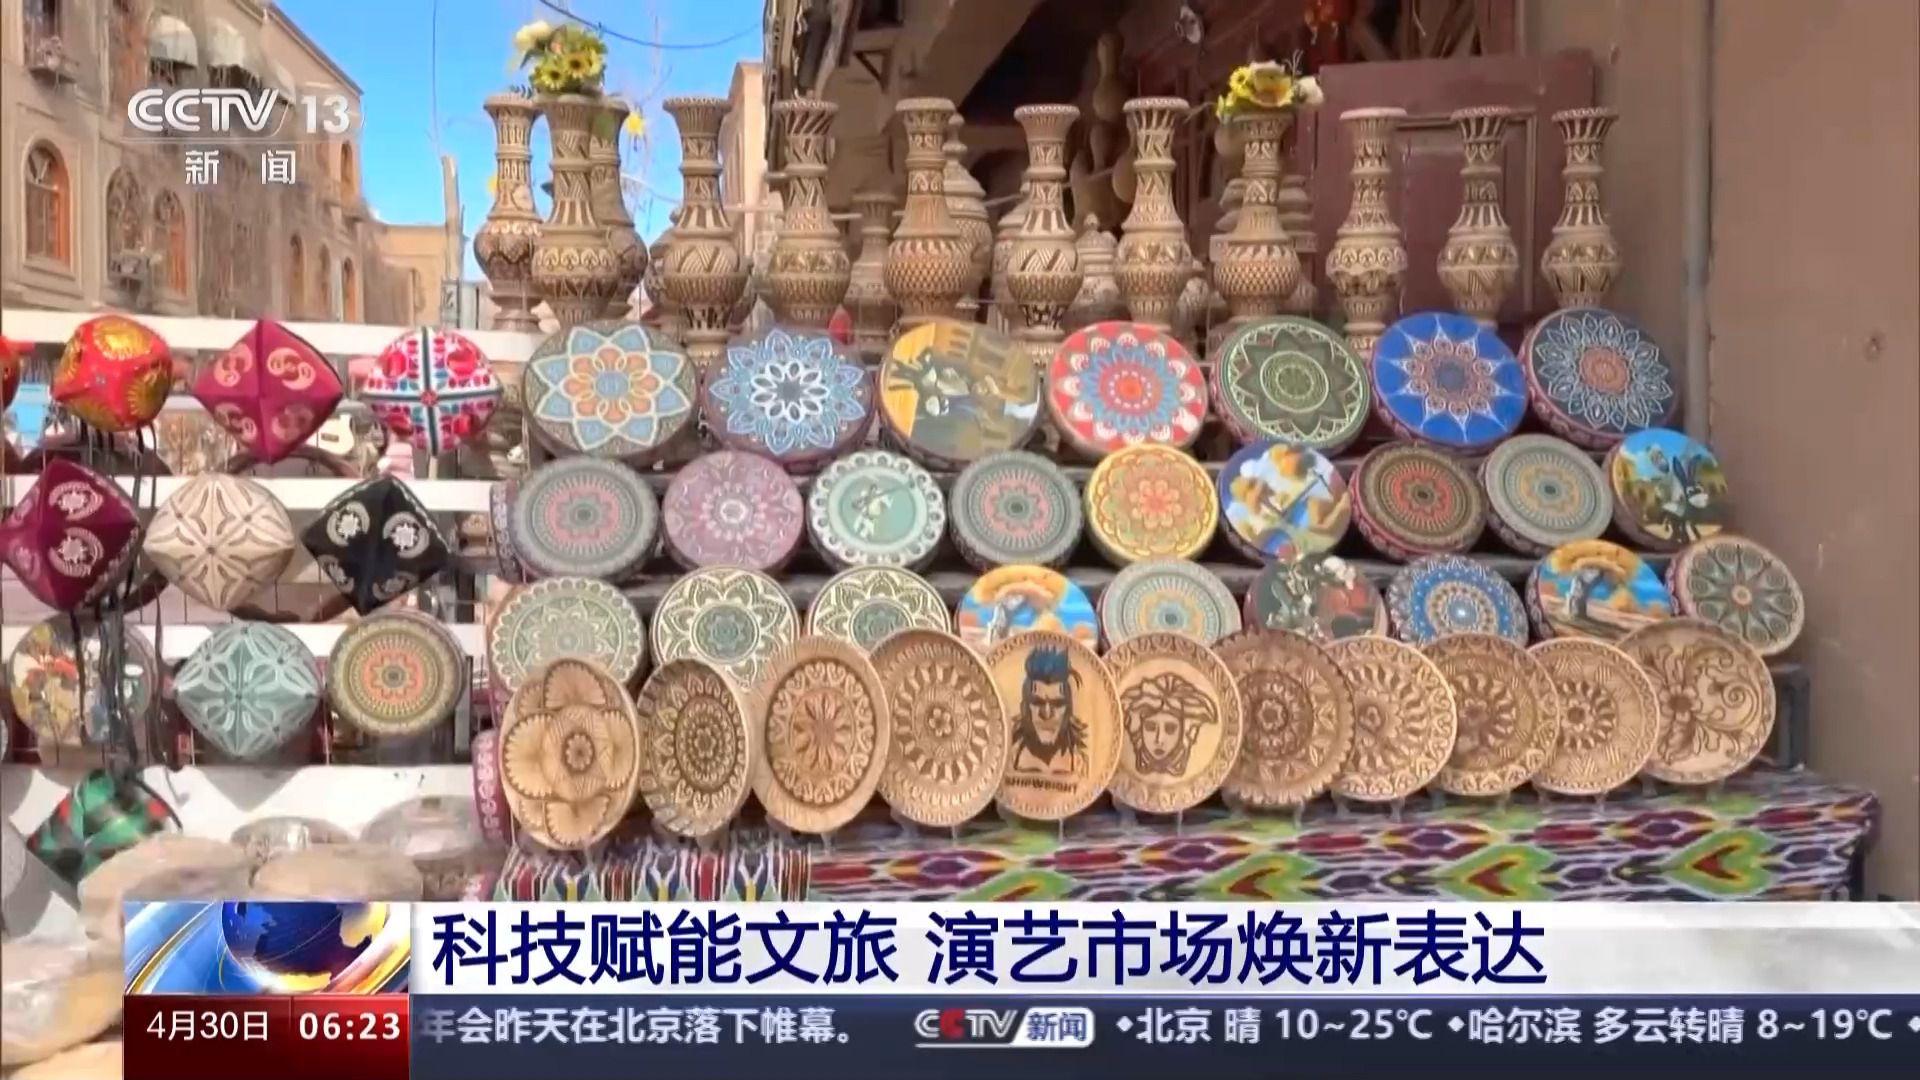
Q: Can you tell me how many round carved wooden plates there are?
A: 11